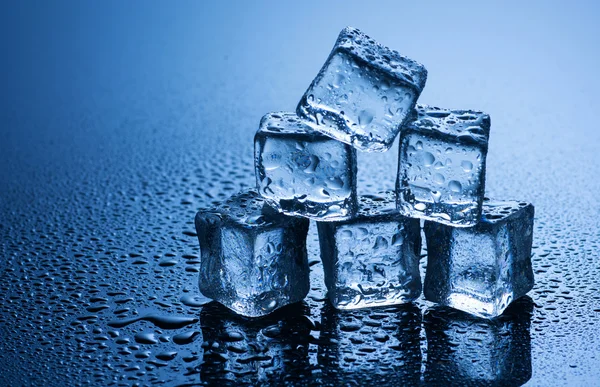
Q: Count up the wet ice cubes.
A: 6